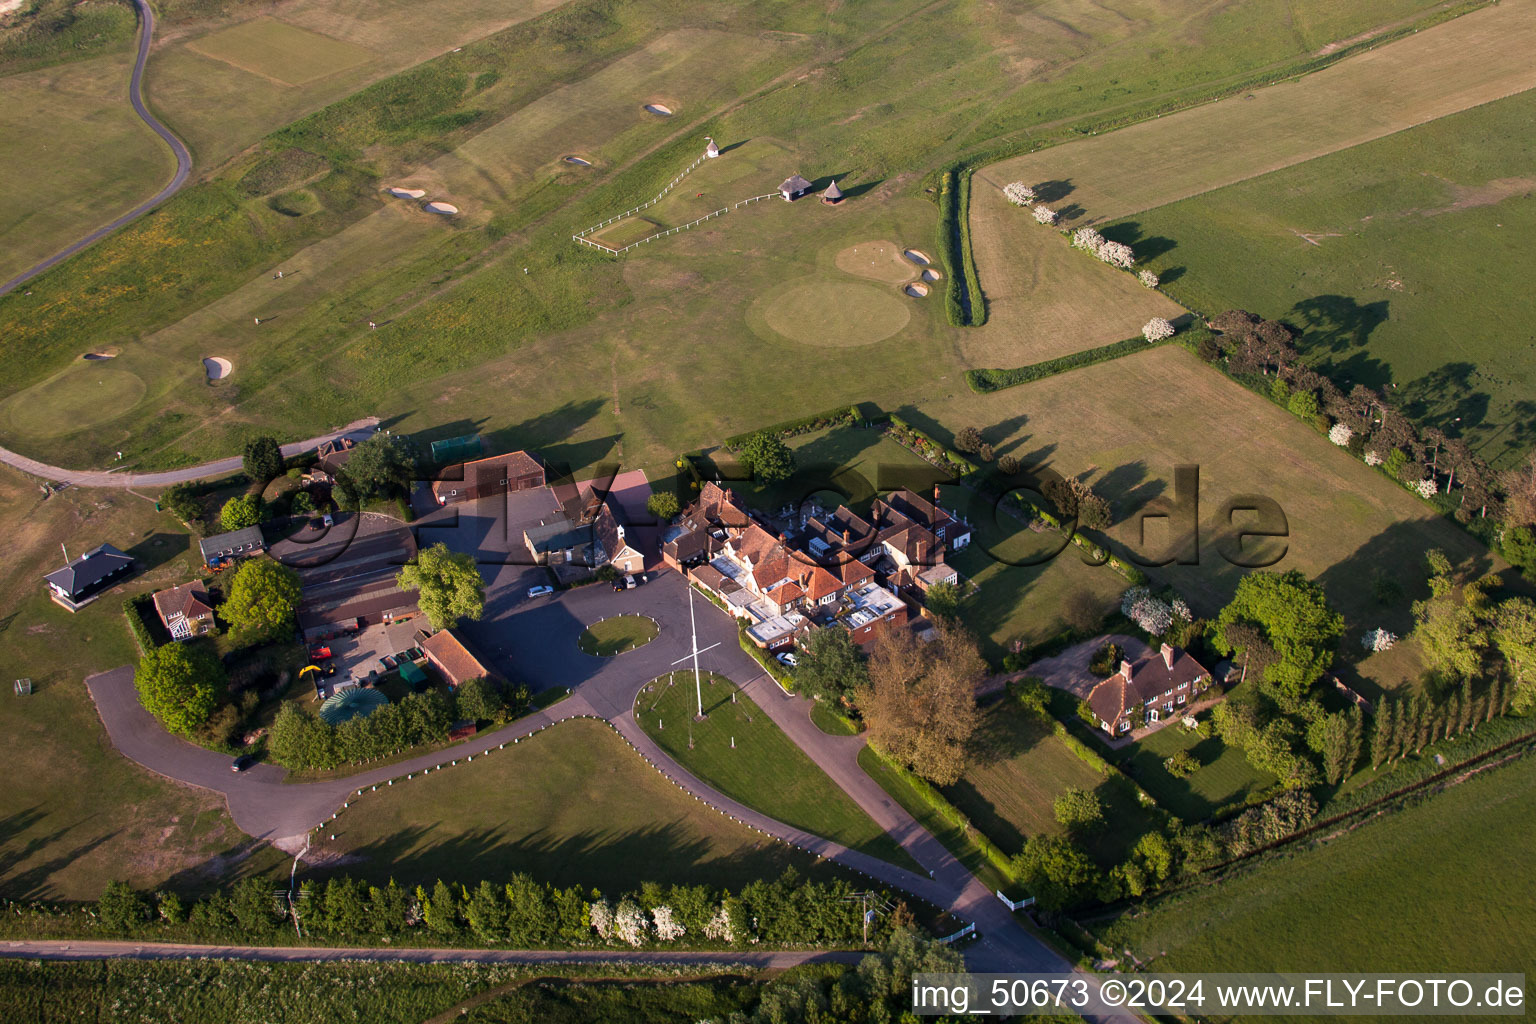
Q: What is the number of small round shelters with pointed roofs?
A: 2